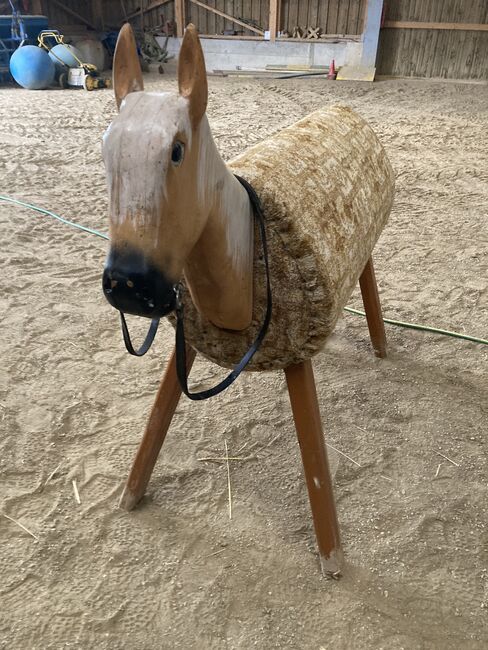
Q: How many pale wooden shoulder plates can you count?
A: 1